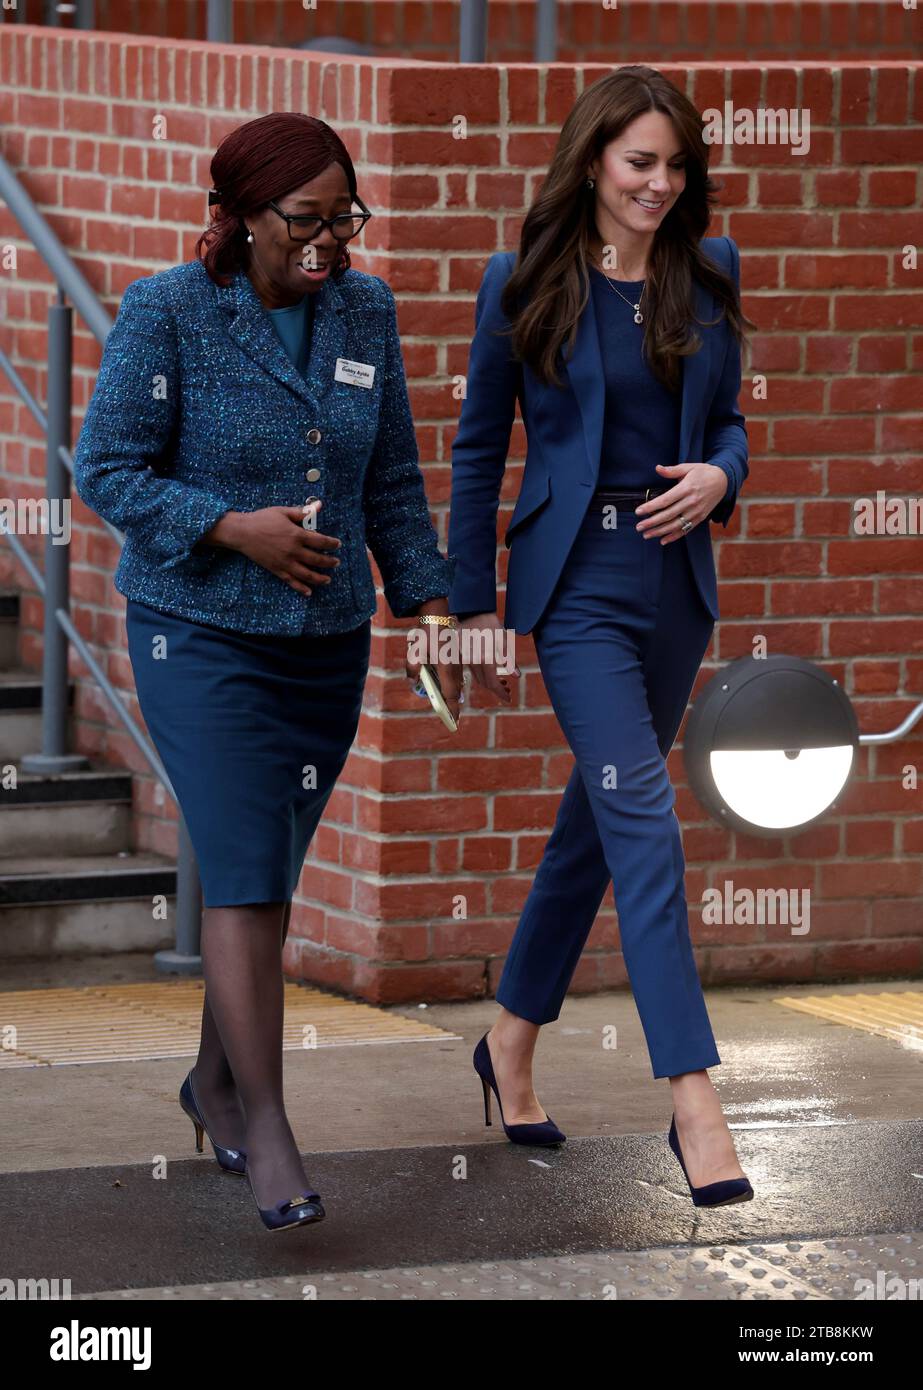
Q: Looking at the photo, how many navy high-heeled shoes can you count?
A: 4